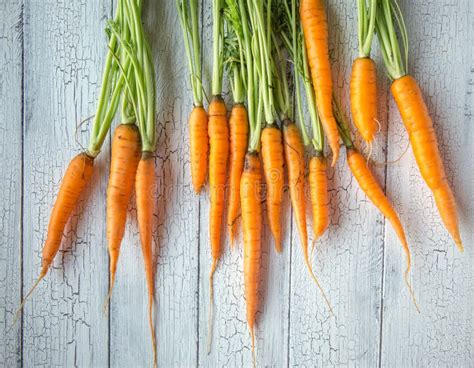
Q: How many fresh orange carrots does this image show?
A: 14